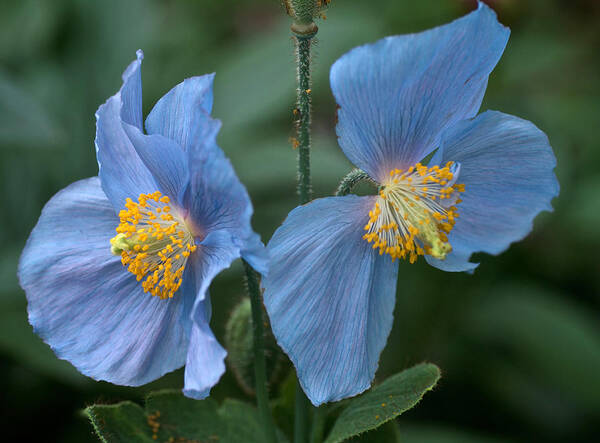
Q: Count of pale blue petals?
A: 7